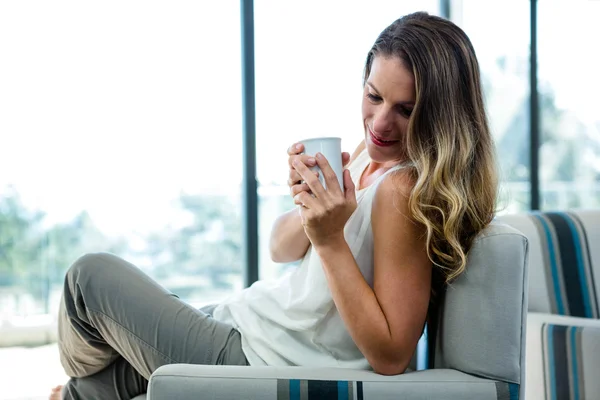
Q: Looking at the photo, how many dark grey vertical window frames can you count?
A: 3